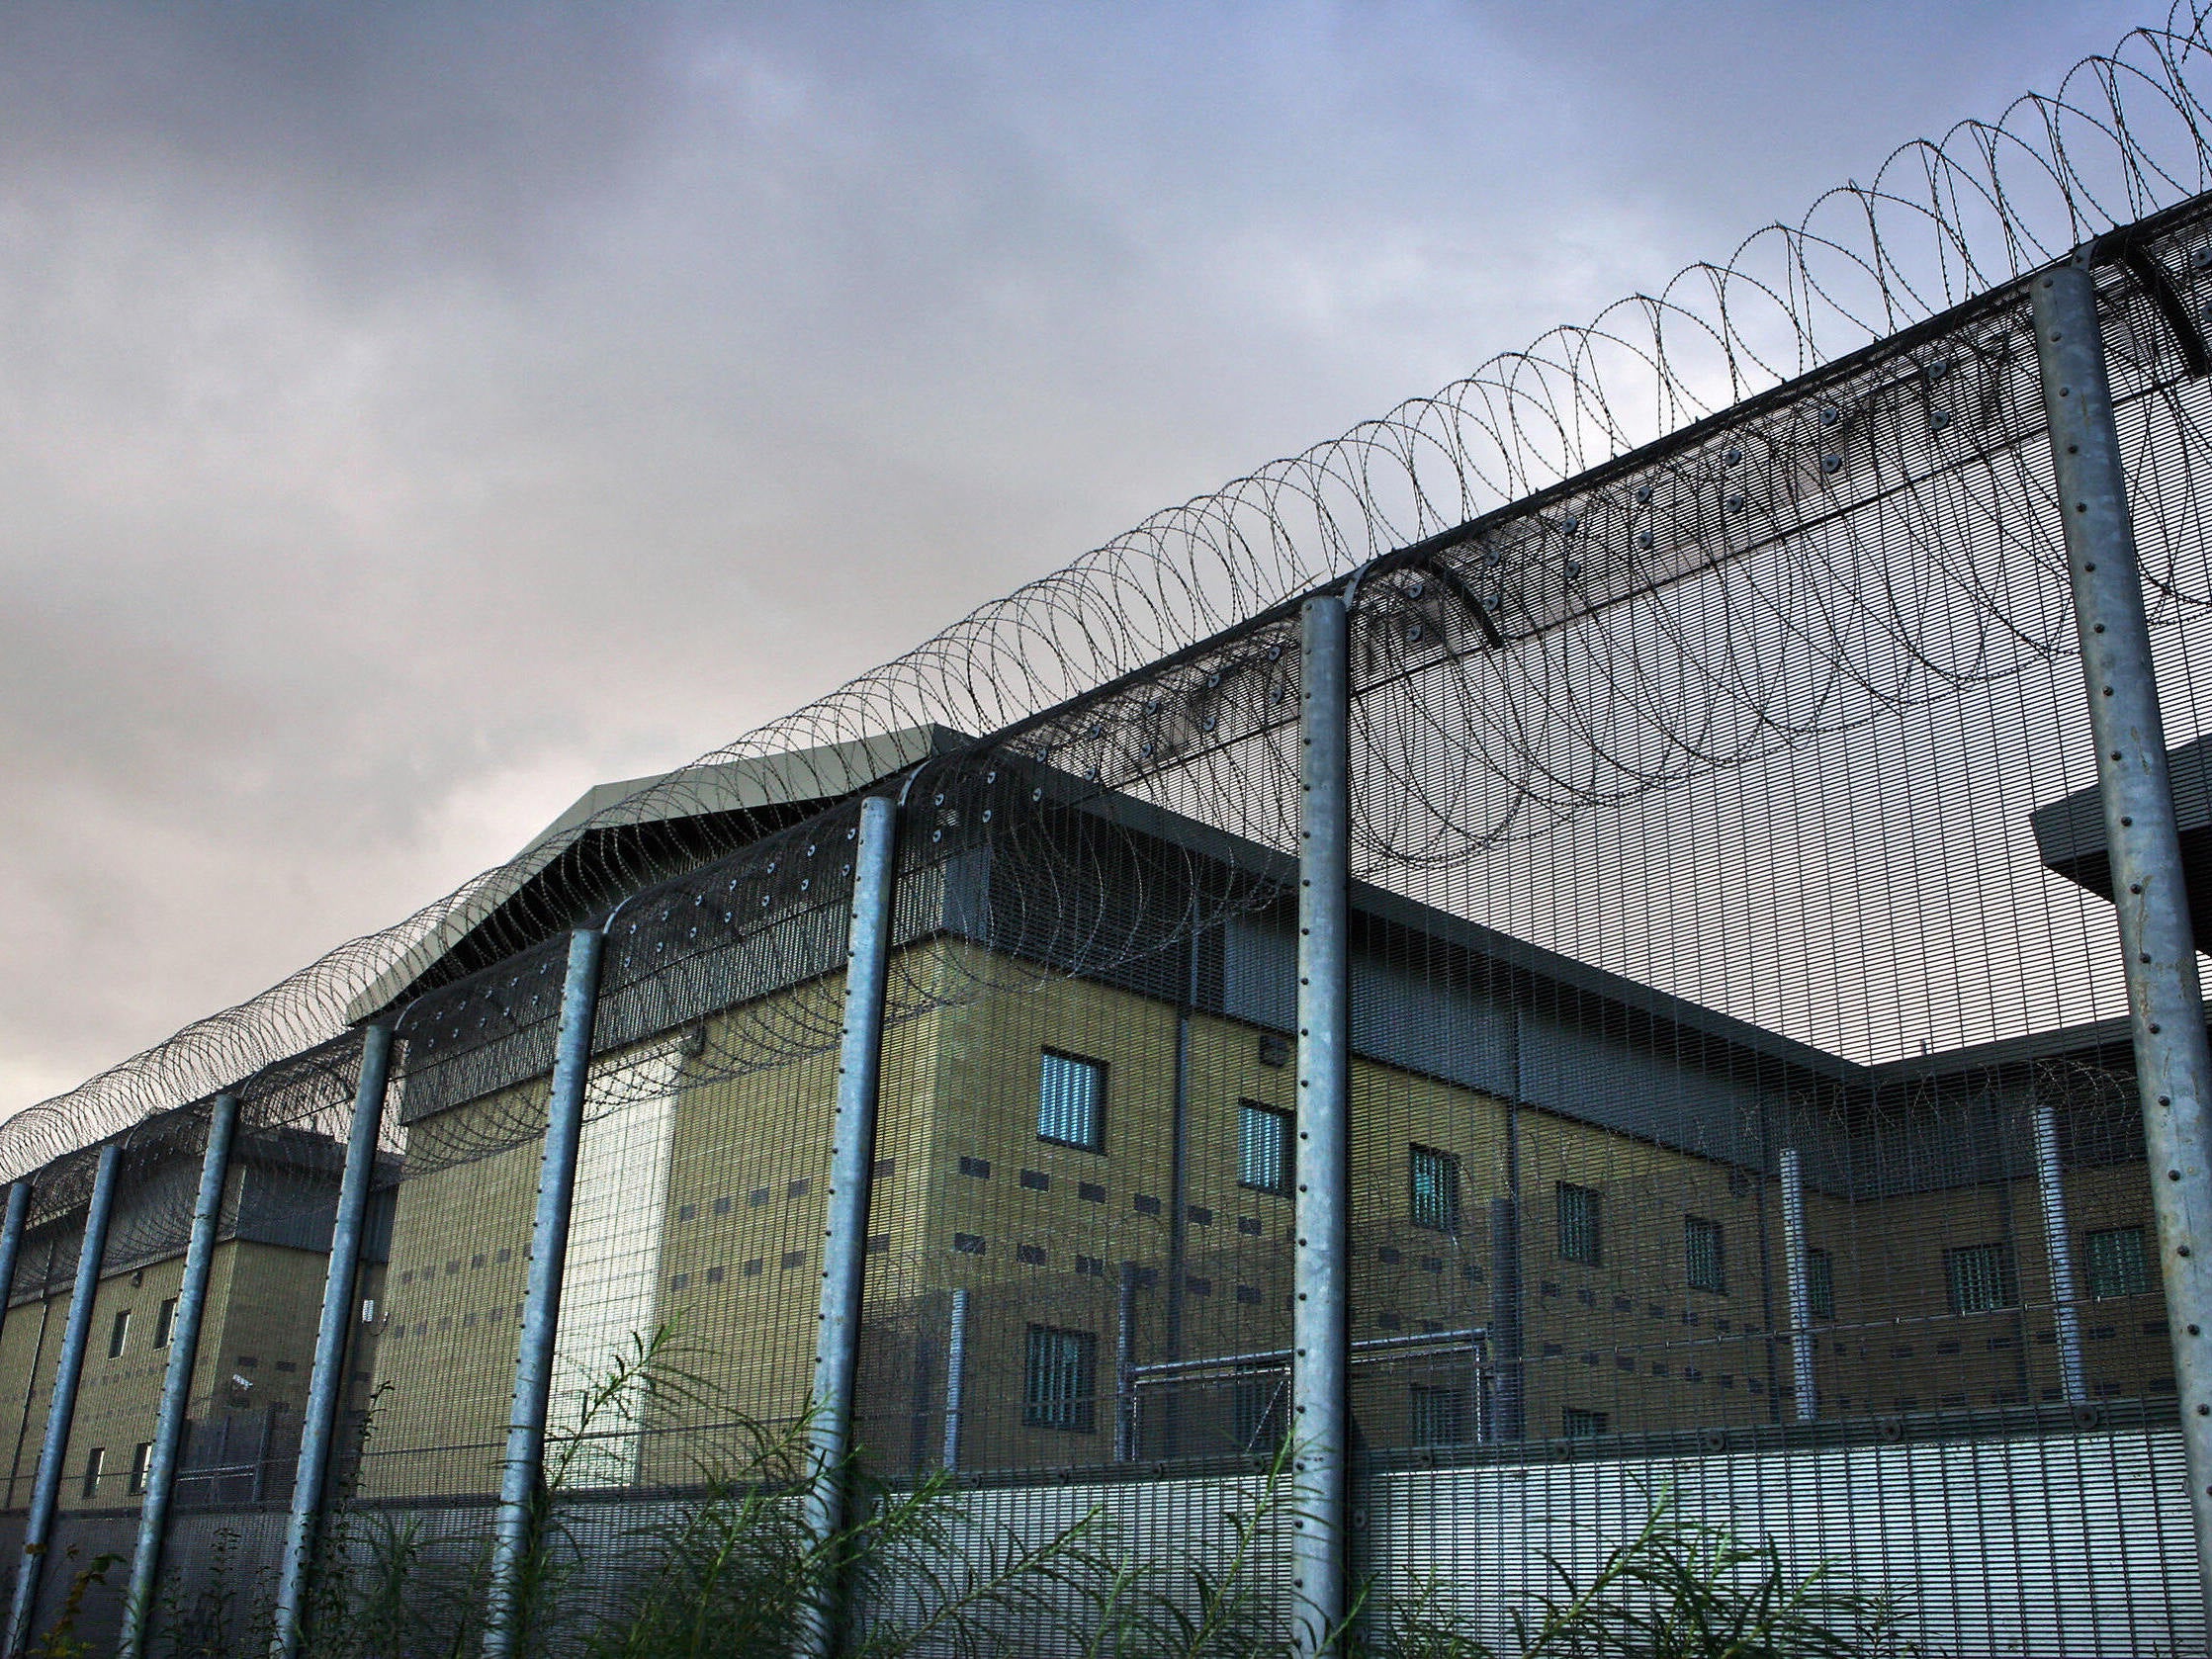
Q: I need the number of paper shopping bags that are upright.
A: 0